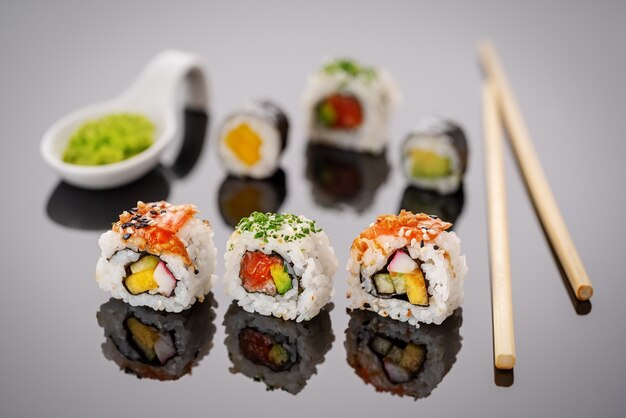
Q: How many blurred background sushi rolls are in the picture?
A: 3